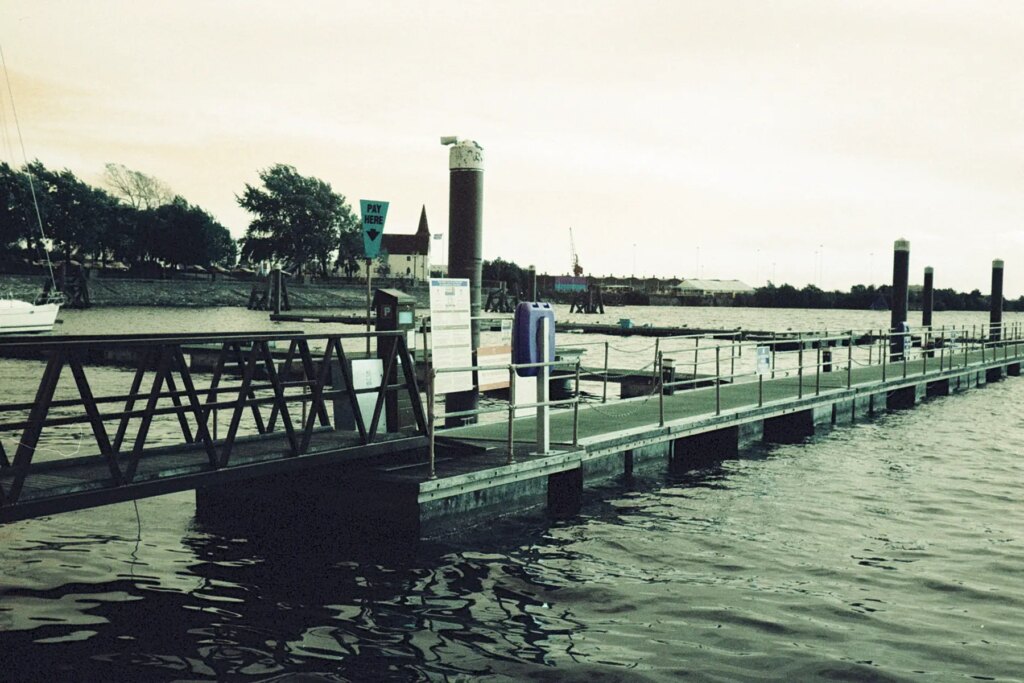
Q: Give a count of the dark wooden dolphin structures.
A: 4